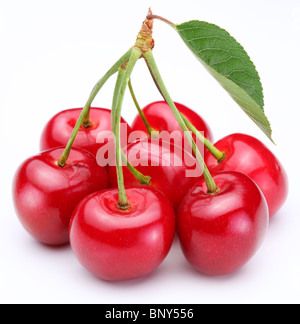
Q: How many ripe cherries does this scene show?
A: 7